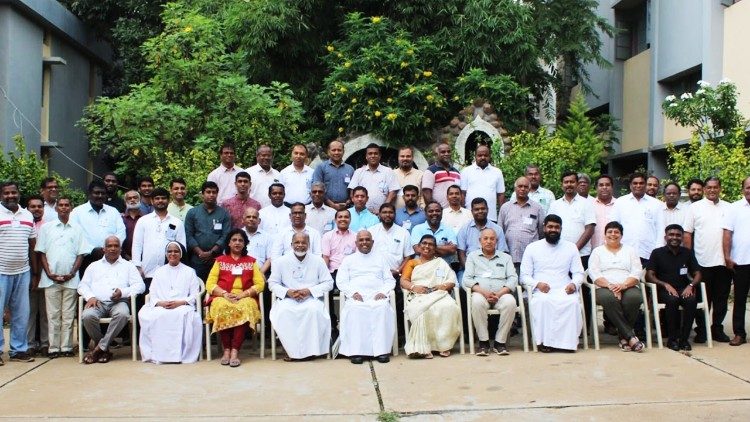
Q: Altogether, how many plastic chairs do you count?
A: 10